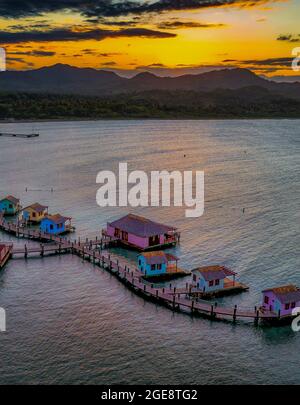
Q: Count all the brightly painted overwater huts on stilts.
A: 7